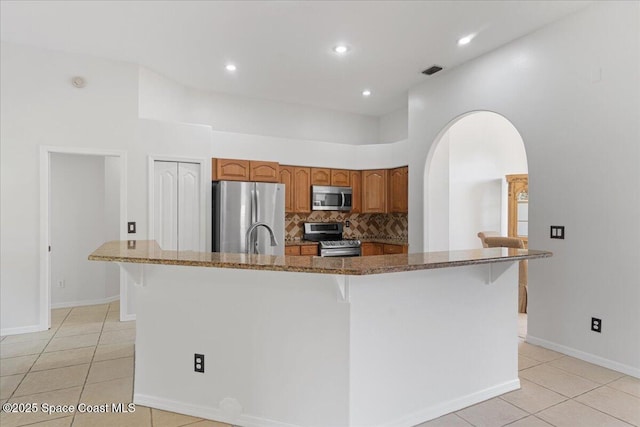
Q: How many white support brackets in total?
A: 3